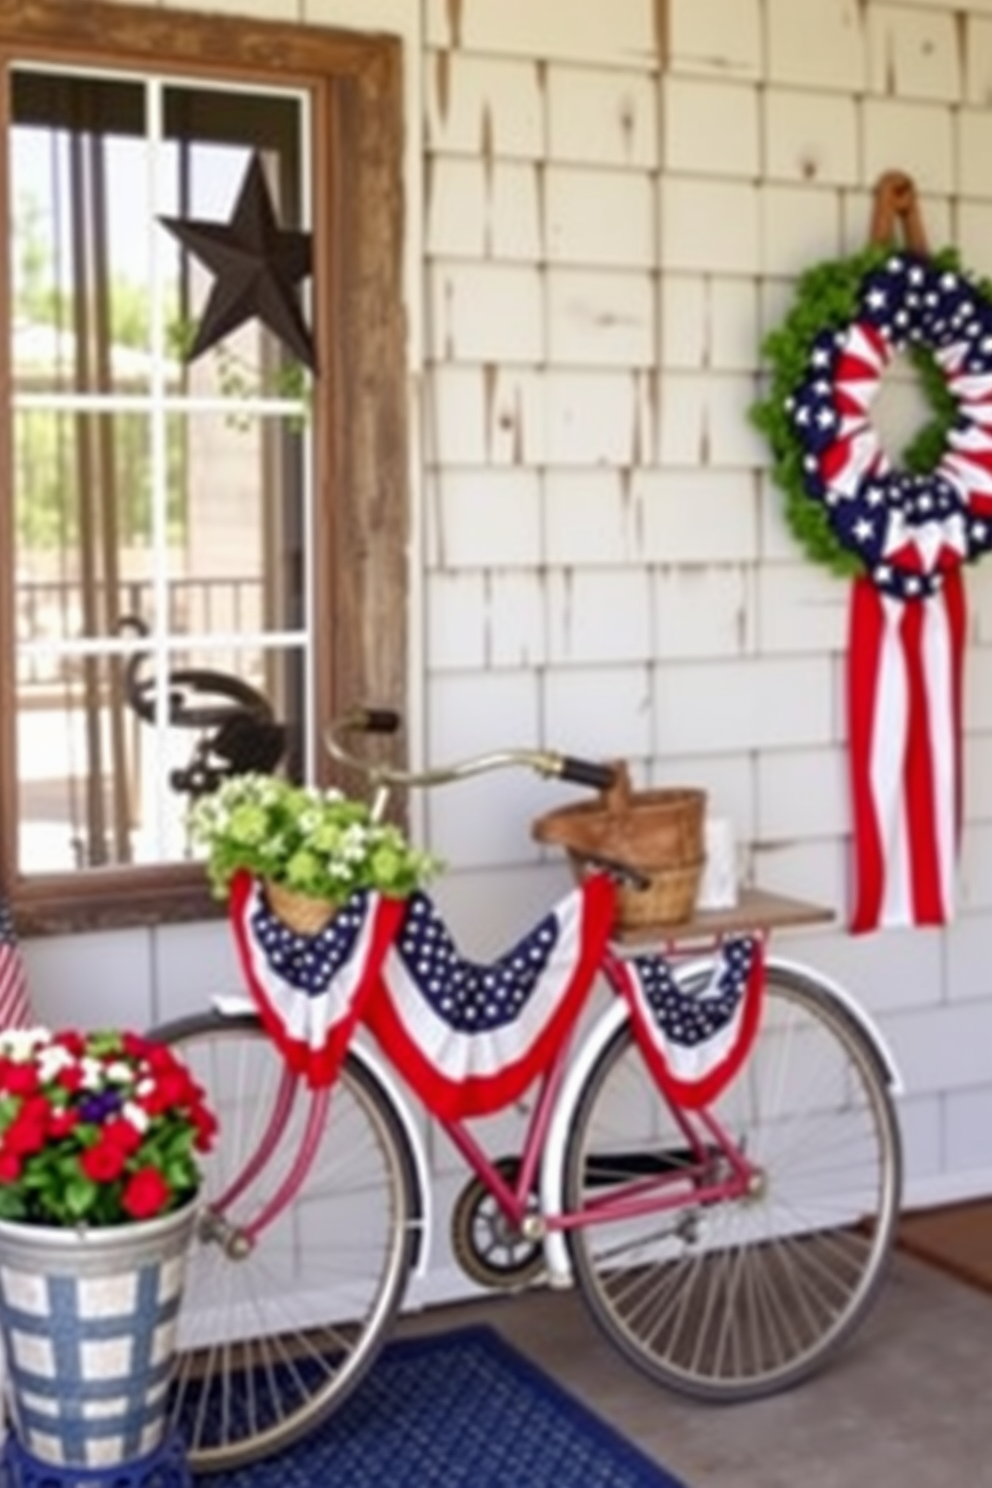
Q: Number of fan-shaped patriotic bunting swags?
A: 3